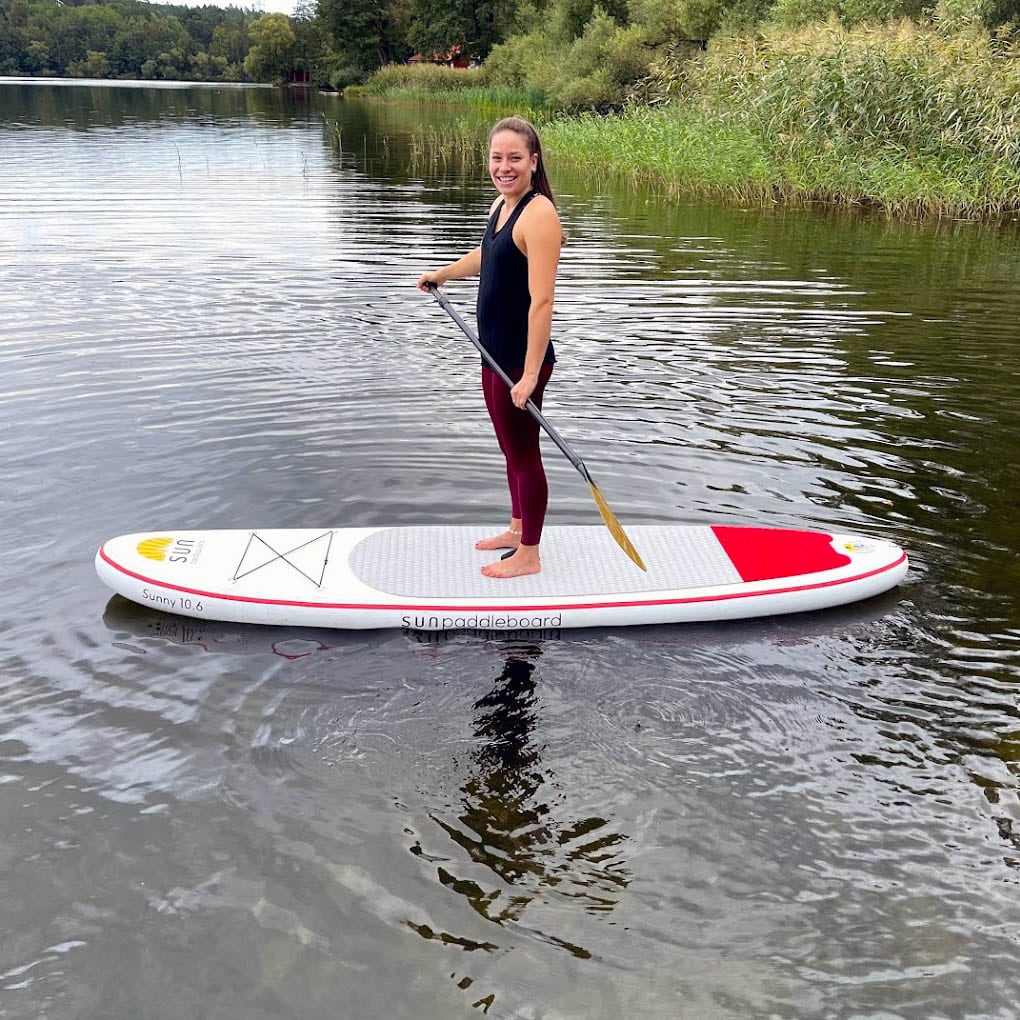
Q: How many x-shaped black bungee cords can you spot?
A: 1